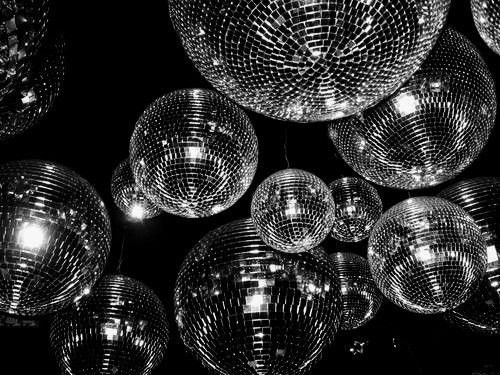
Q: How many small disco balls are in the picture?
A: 4